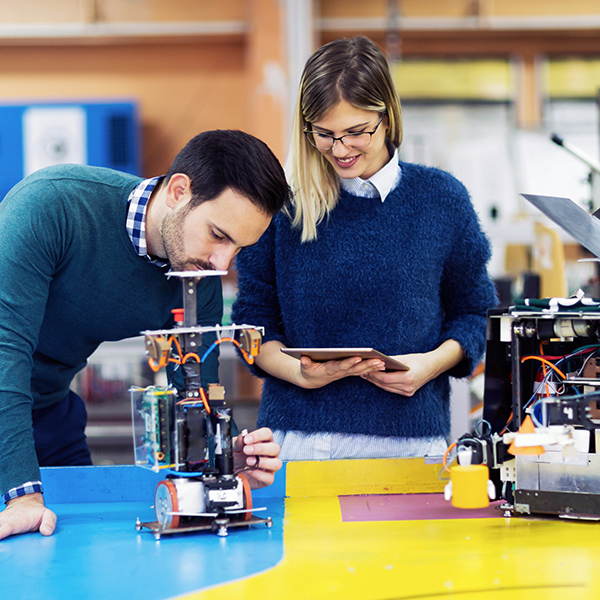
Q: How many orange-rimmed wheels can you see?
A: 2